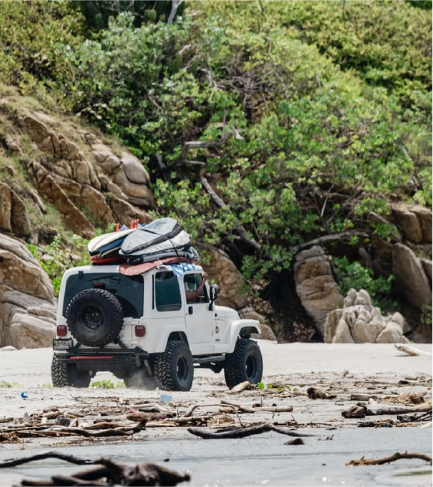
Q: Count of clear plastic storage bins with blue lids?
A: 0